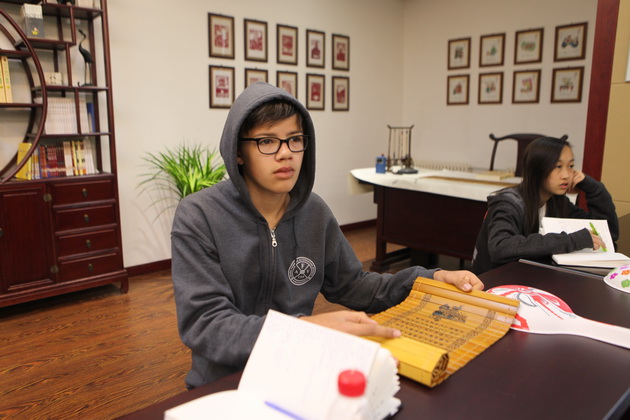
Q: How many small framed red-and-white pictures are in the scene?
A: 10